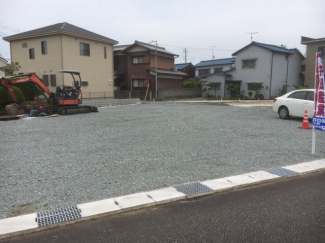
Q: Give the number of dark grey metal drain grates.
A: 3